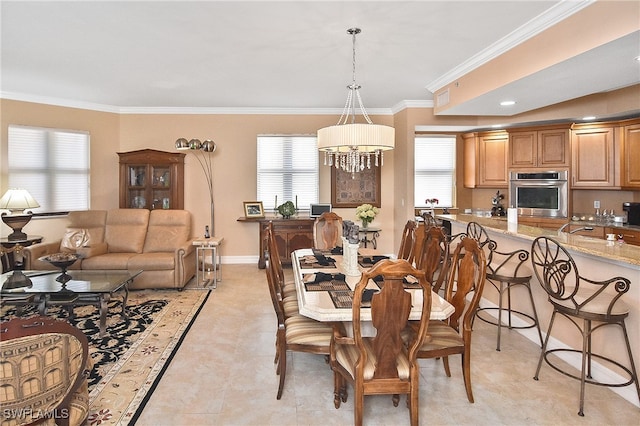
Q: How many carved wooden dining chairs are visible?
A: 8